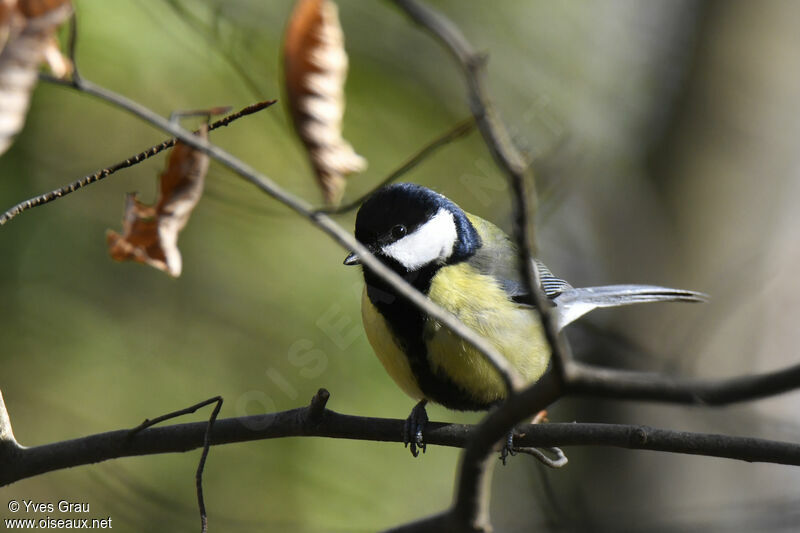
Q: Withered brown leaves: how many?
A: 3